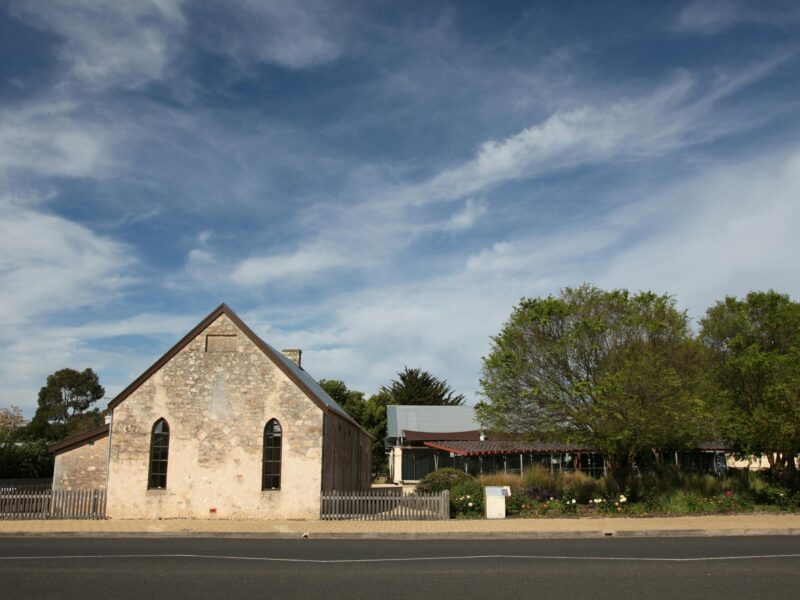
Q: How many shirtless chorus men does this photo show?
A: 0